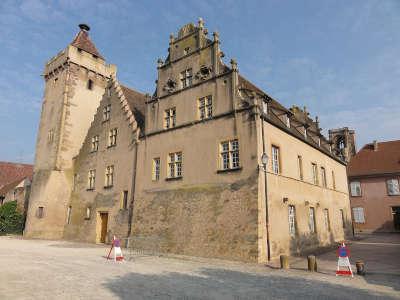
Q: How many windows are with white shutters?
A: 3